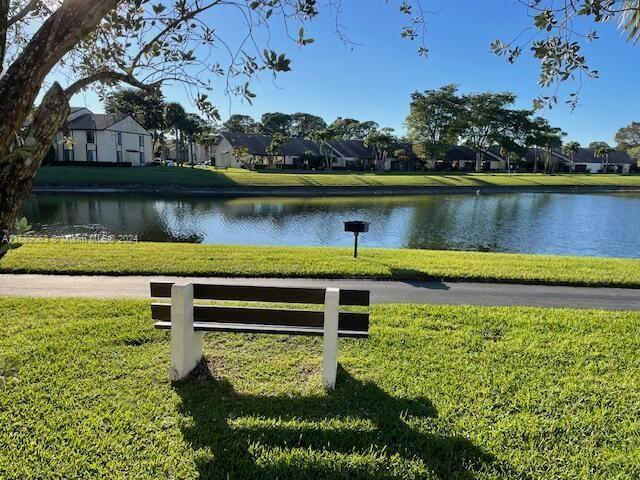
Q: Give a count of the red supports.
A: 0